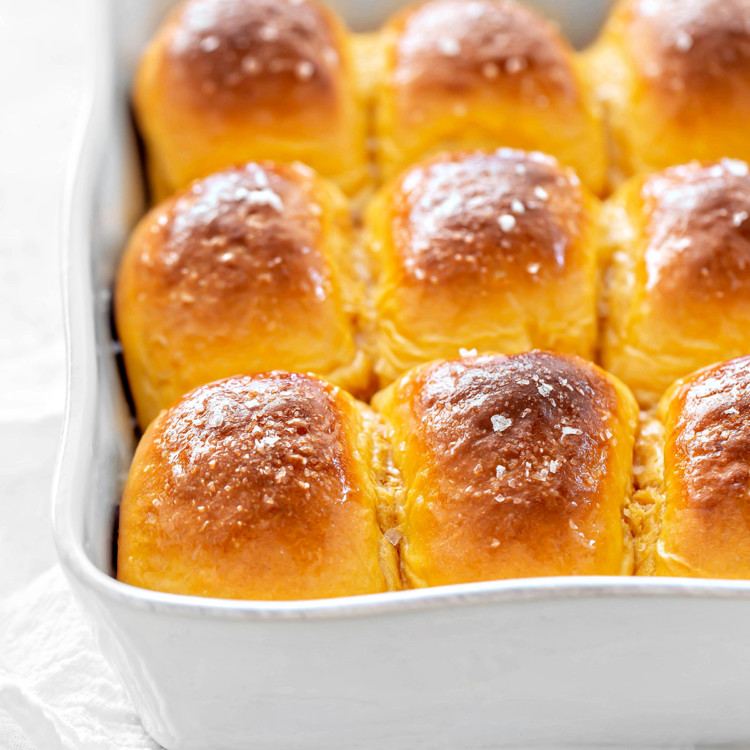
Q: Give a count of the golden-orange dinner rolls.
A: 9